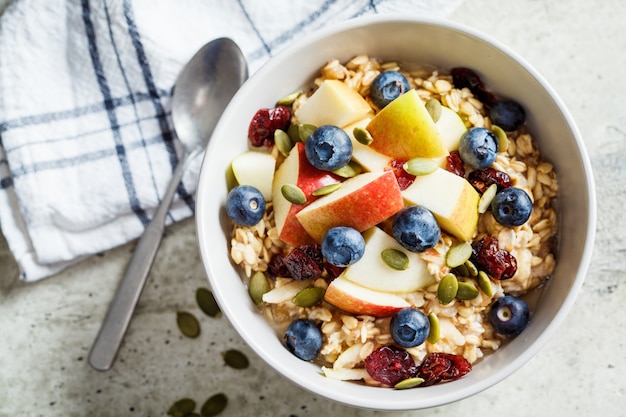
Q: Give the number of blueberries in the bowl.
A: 11